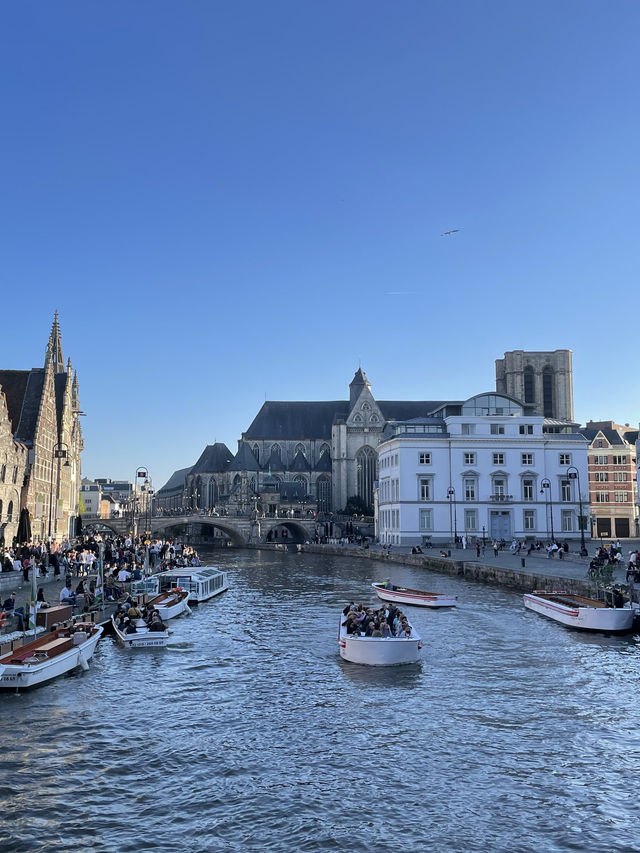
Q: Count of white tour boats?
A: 7